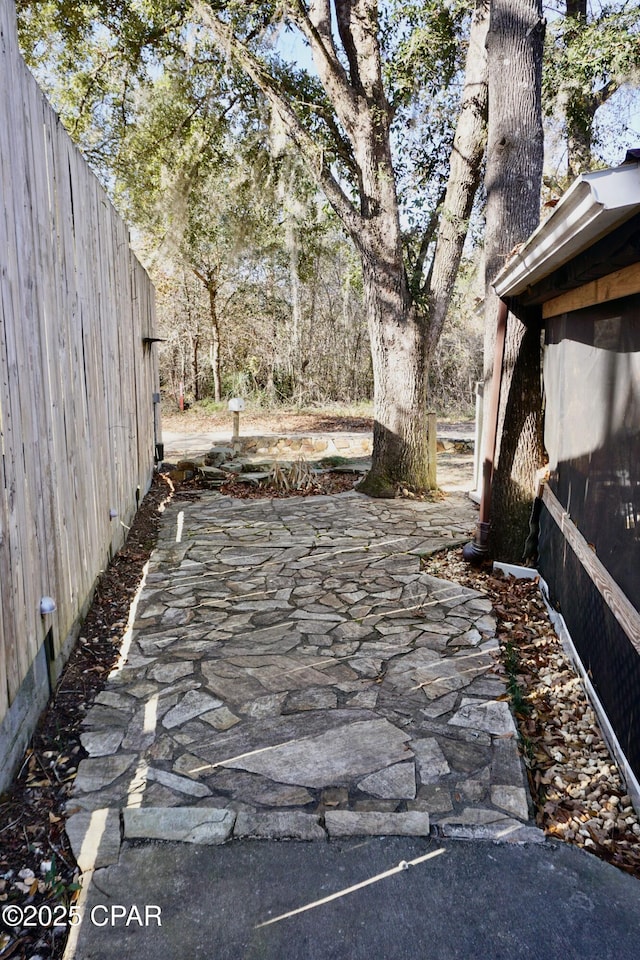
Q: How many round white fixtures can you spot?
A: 2